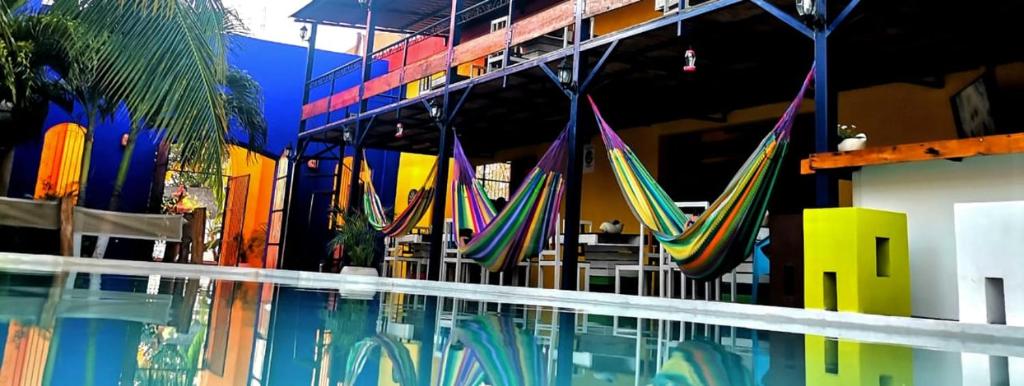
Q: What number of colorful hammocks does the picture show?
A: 3